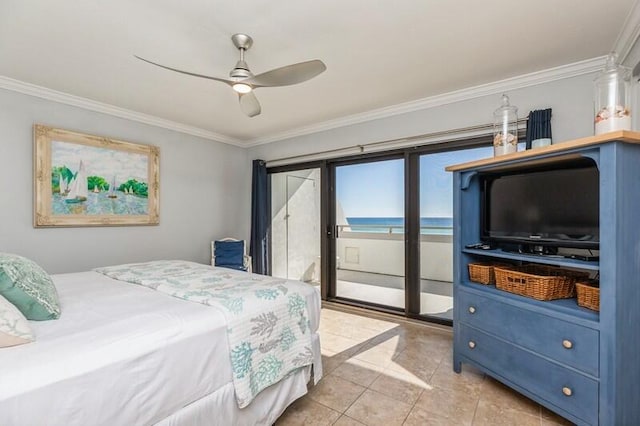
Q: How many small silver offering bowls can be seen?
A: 0